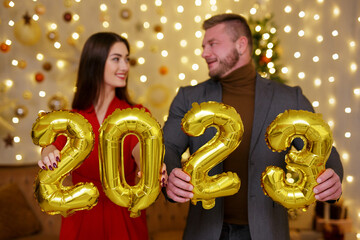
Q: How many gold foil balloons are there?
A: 4